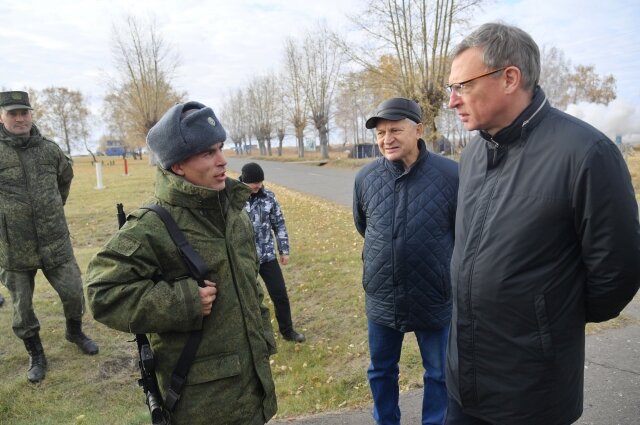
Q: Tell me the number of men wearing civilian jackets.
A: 2